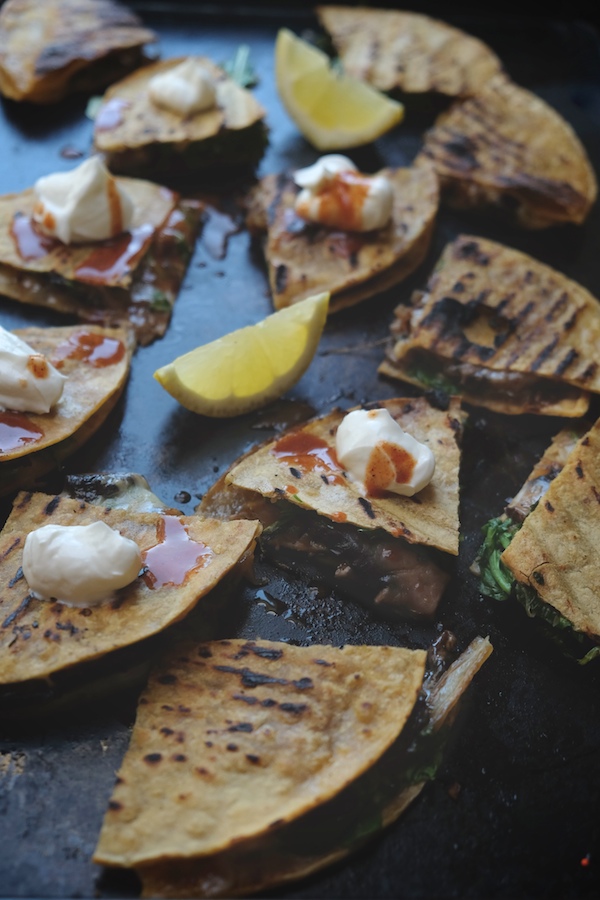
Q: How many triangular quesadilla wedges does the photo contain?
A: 12